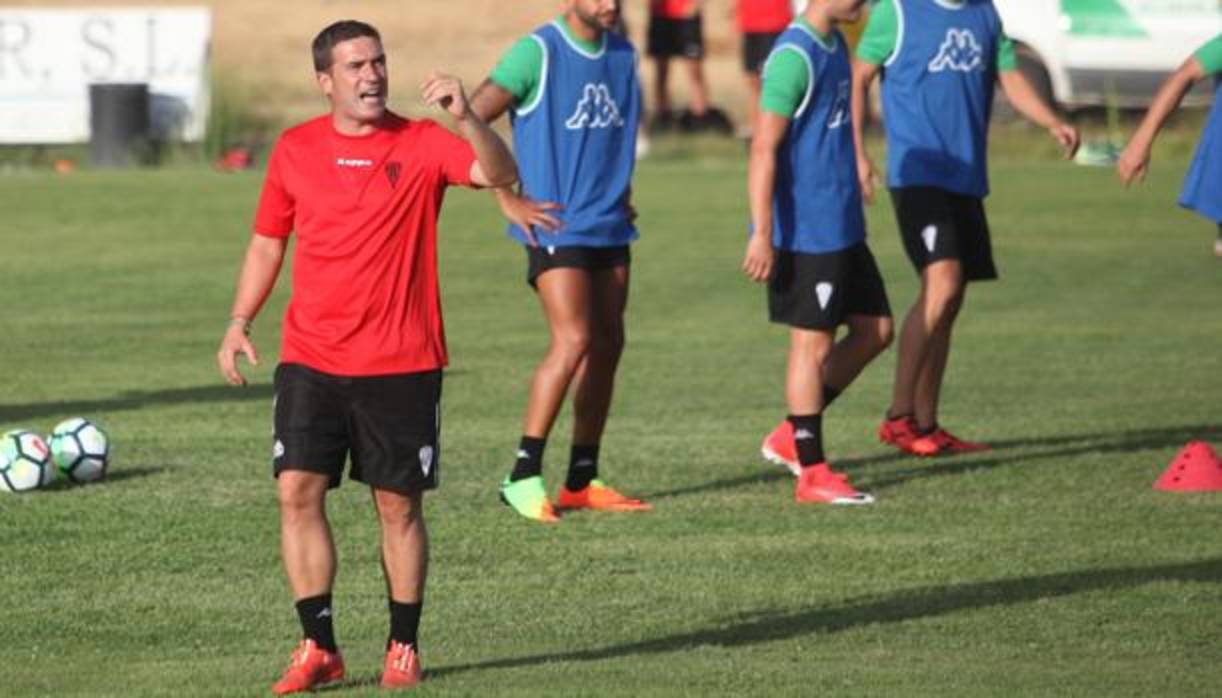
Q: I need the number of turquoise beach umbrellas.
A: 0